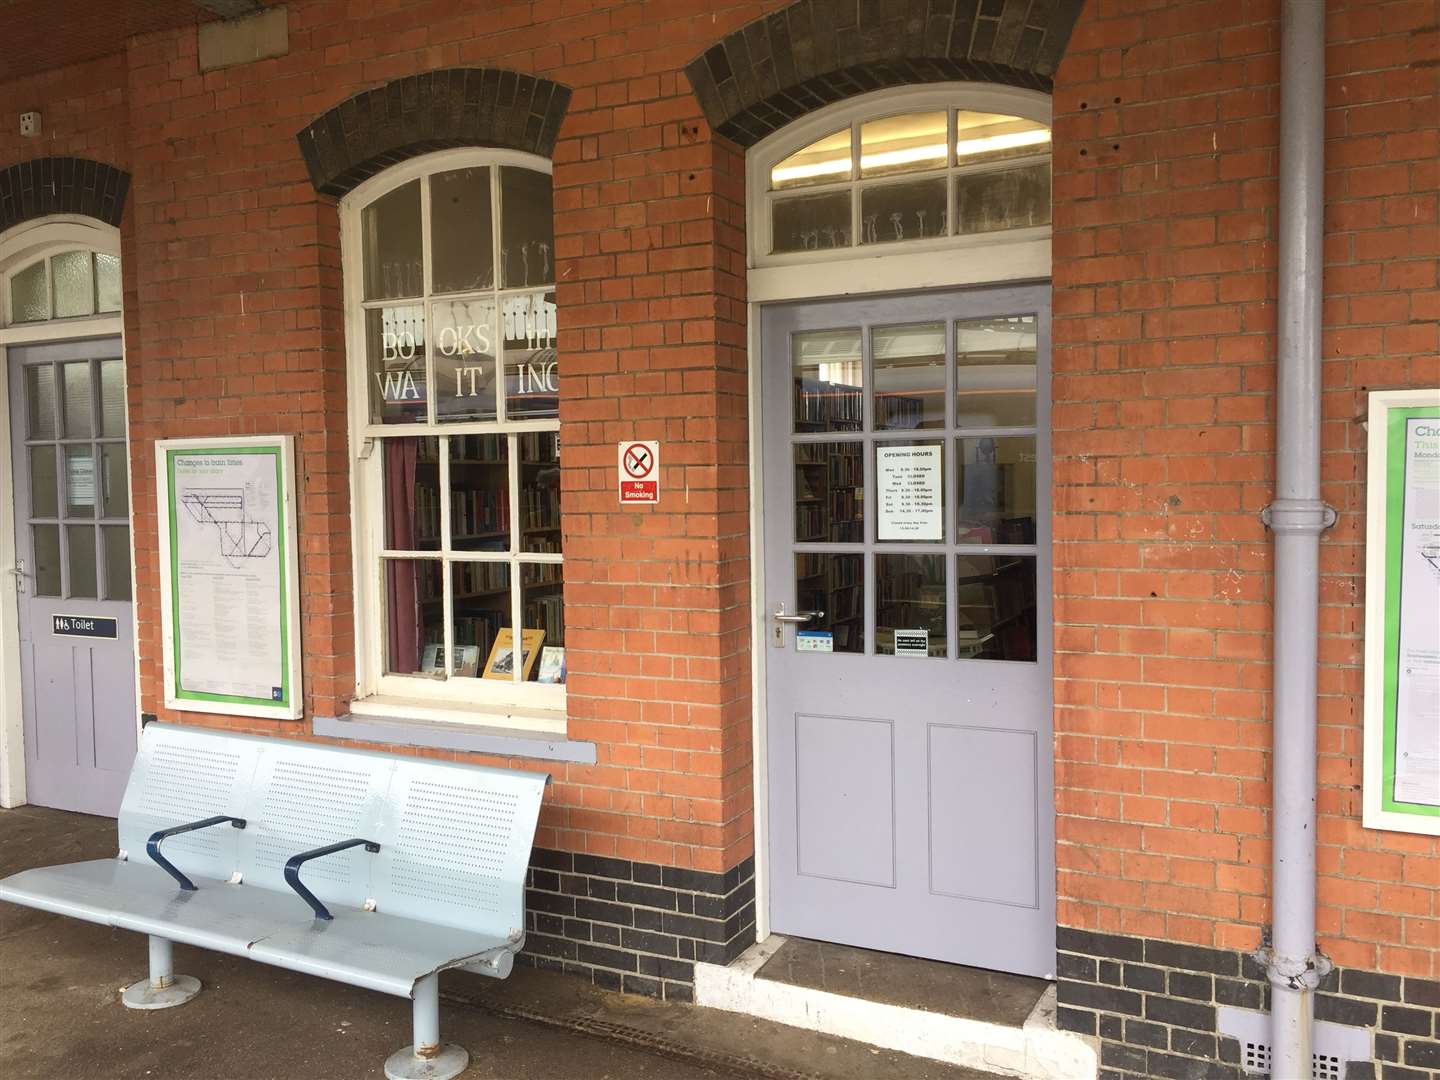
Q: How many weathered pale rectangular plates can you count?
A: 1